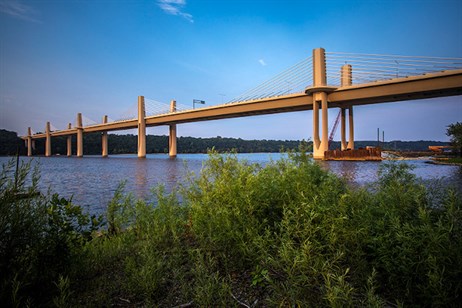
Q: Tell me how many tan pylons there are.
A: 9